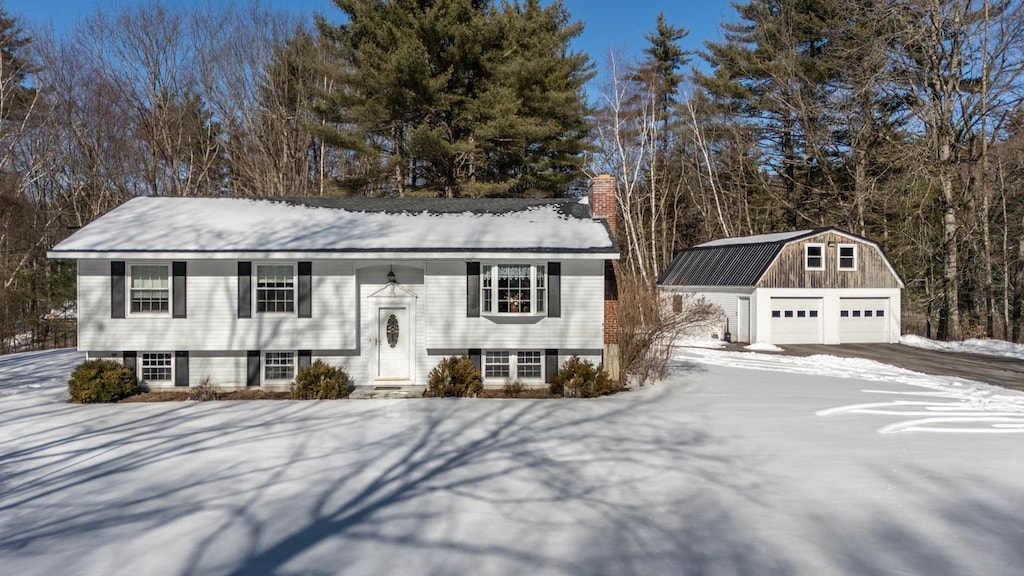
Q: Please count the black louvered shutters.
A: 12